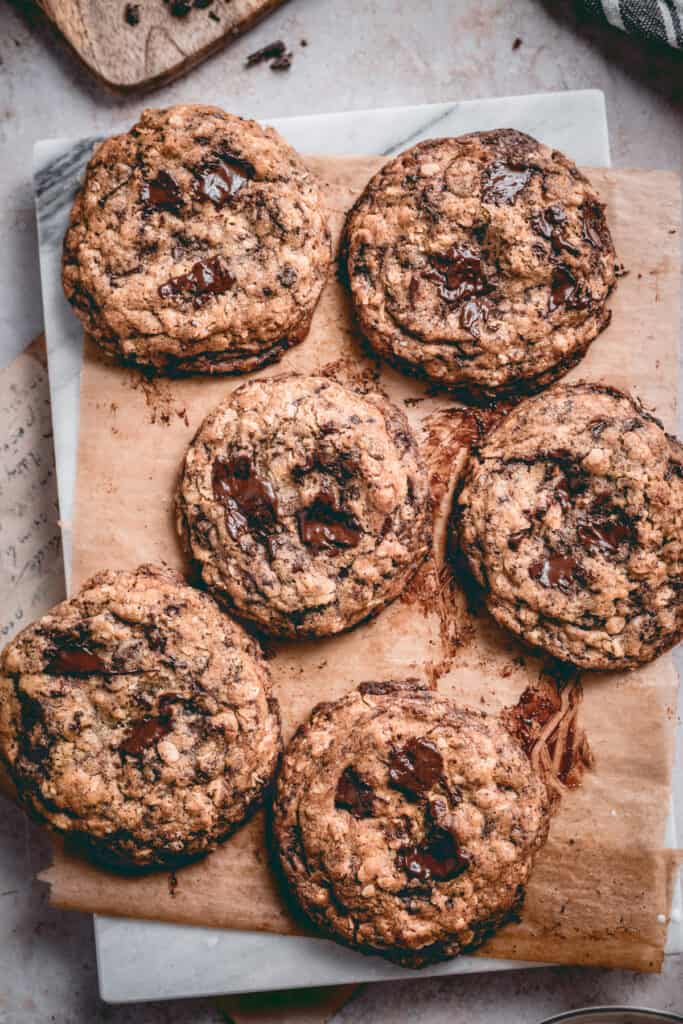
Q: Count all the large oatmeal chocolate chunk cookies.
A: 6